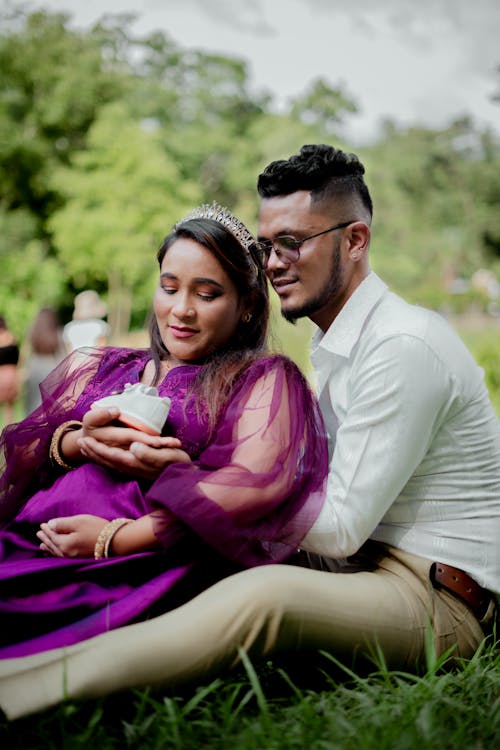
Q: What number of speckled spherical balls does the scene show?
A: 0